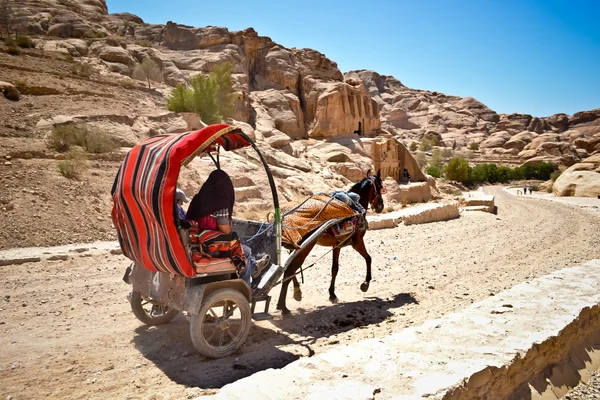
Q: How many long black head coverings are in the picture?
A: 1